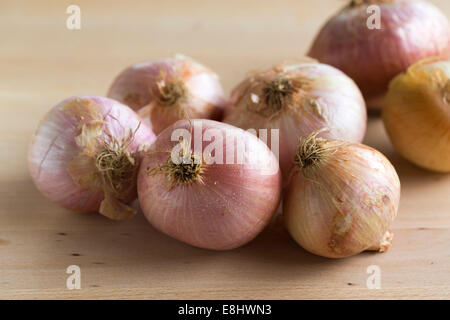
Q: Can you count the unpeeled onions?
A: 7